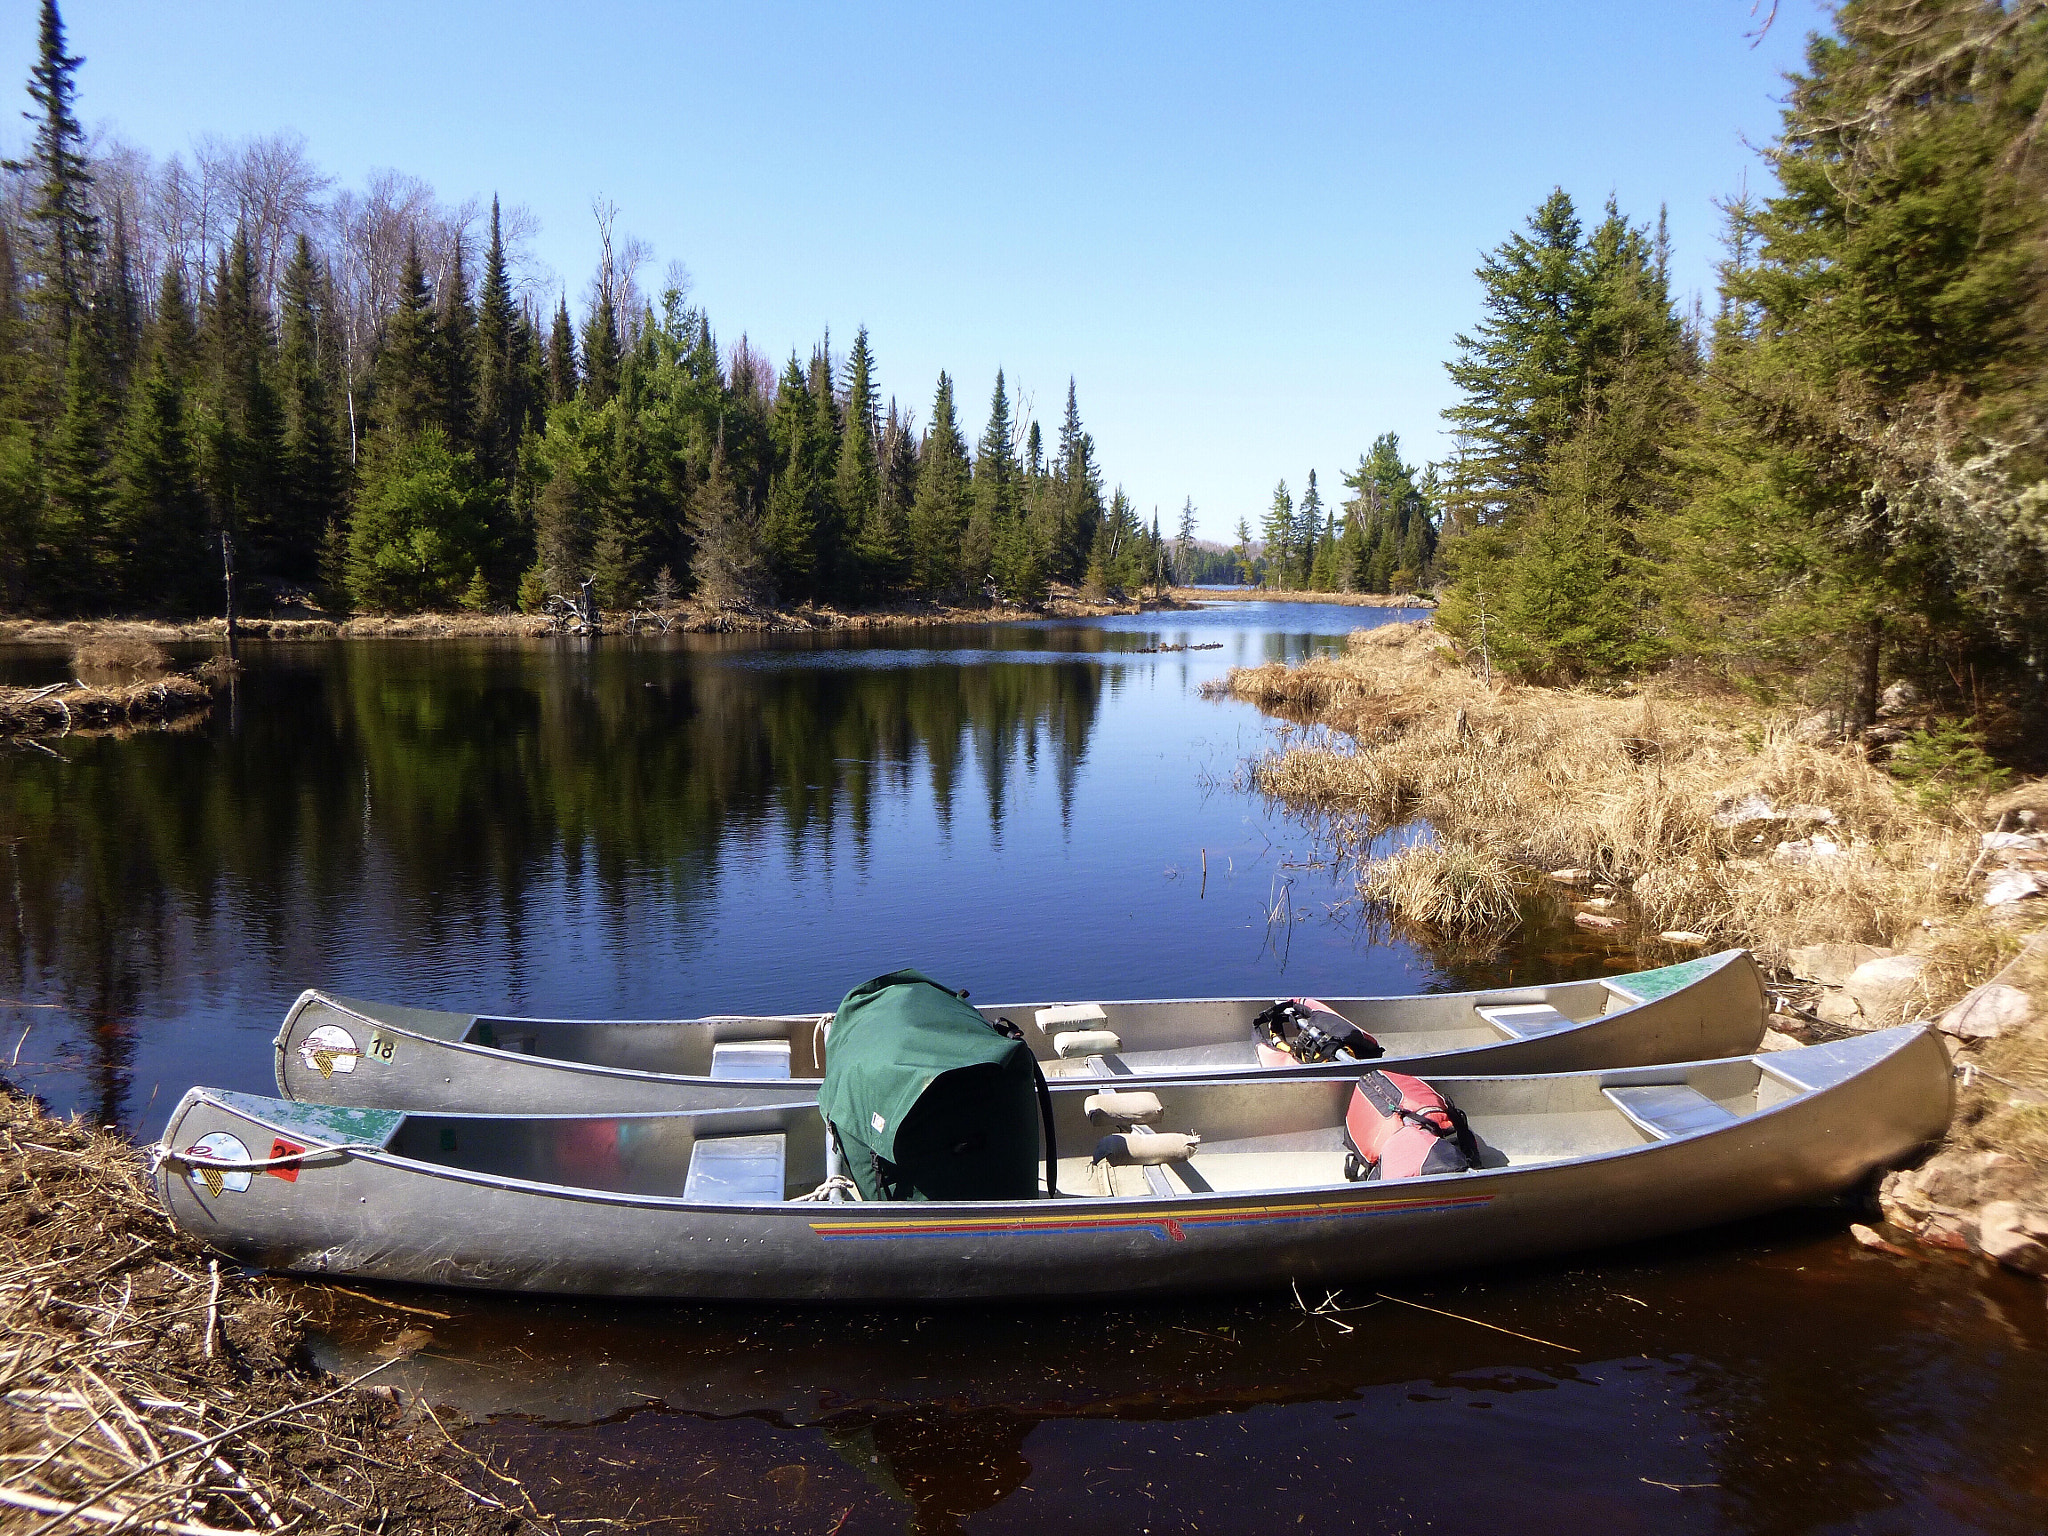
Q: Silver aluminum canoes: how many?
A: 2